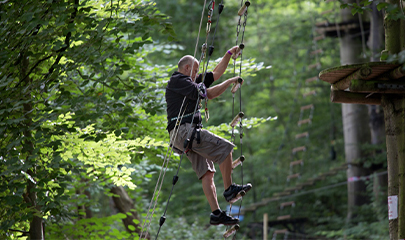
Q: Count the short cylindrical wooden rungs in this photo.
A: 7